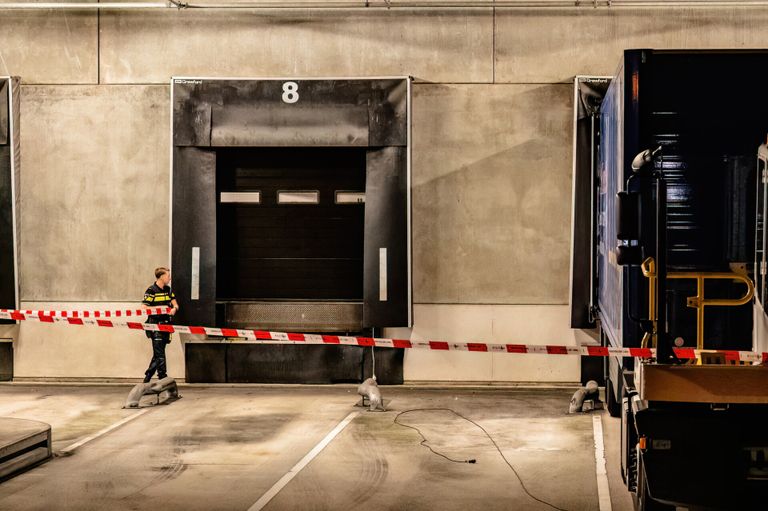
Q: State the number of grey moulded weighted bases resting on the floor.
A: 3